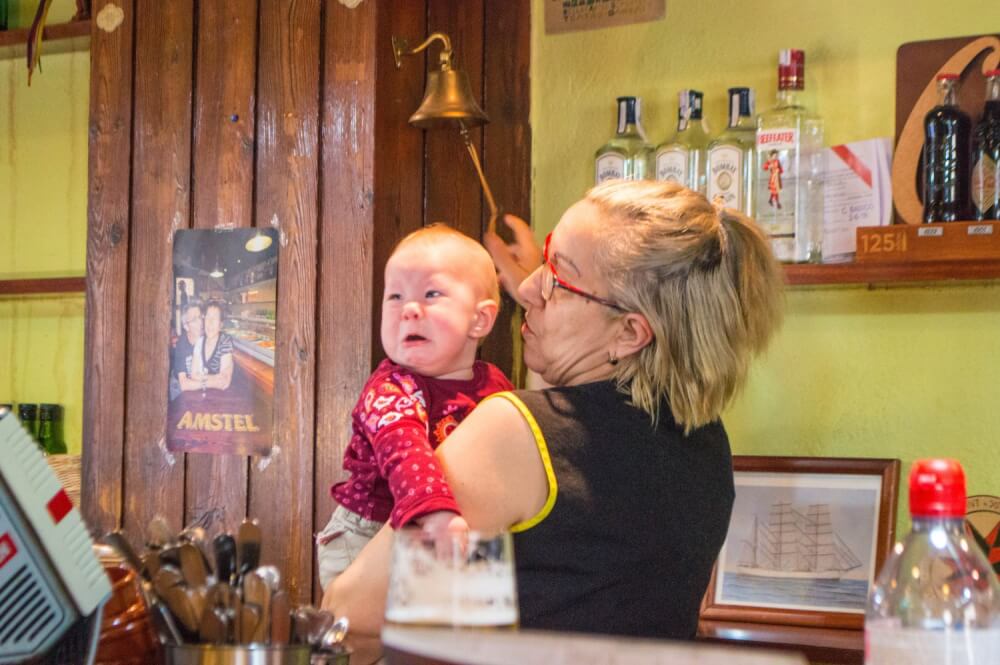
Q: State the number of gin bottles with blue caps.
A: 3